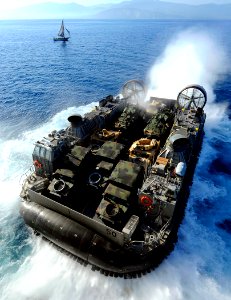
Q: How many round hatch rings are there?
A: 3